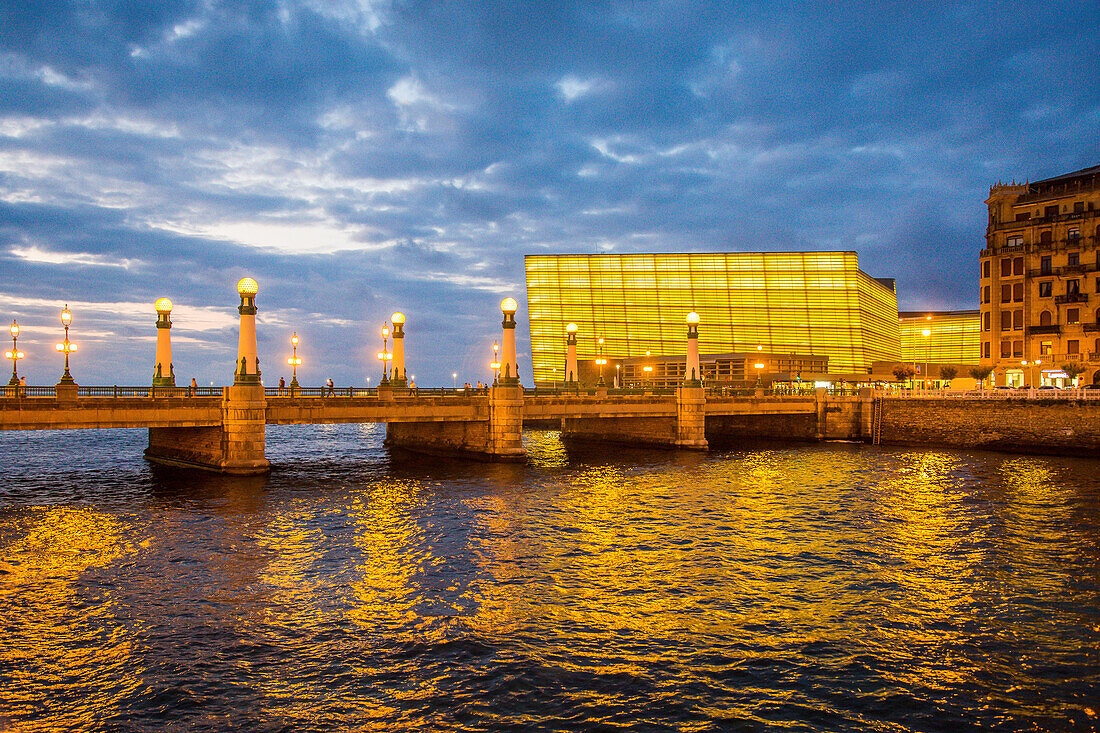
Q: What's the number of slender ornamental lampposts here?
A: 8